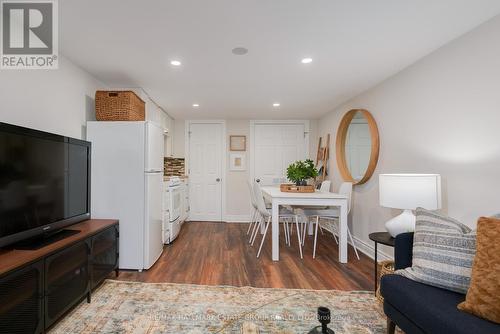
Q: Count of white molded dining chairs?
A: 4